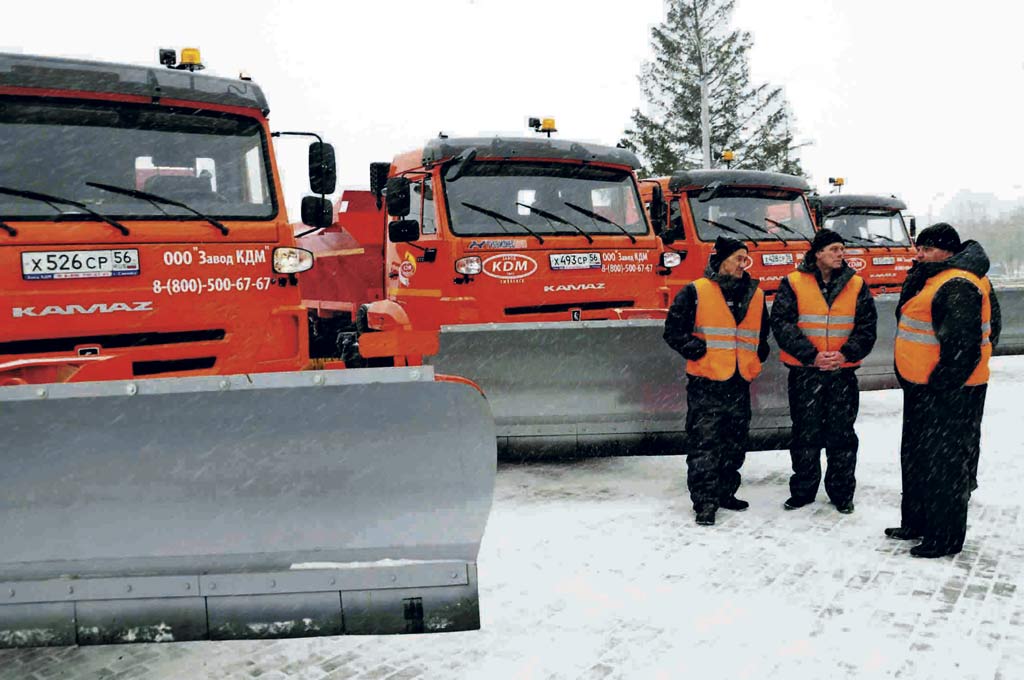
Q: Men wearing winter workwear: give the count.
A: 3